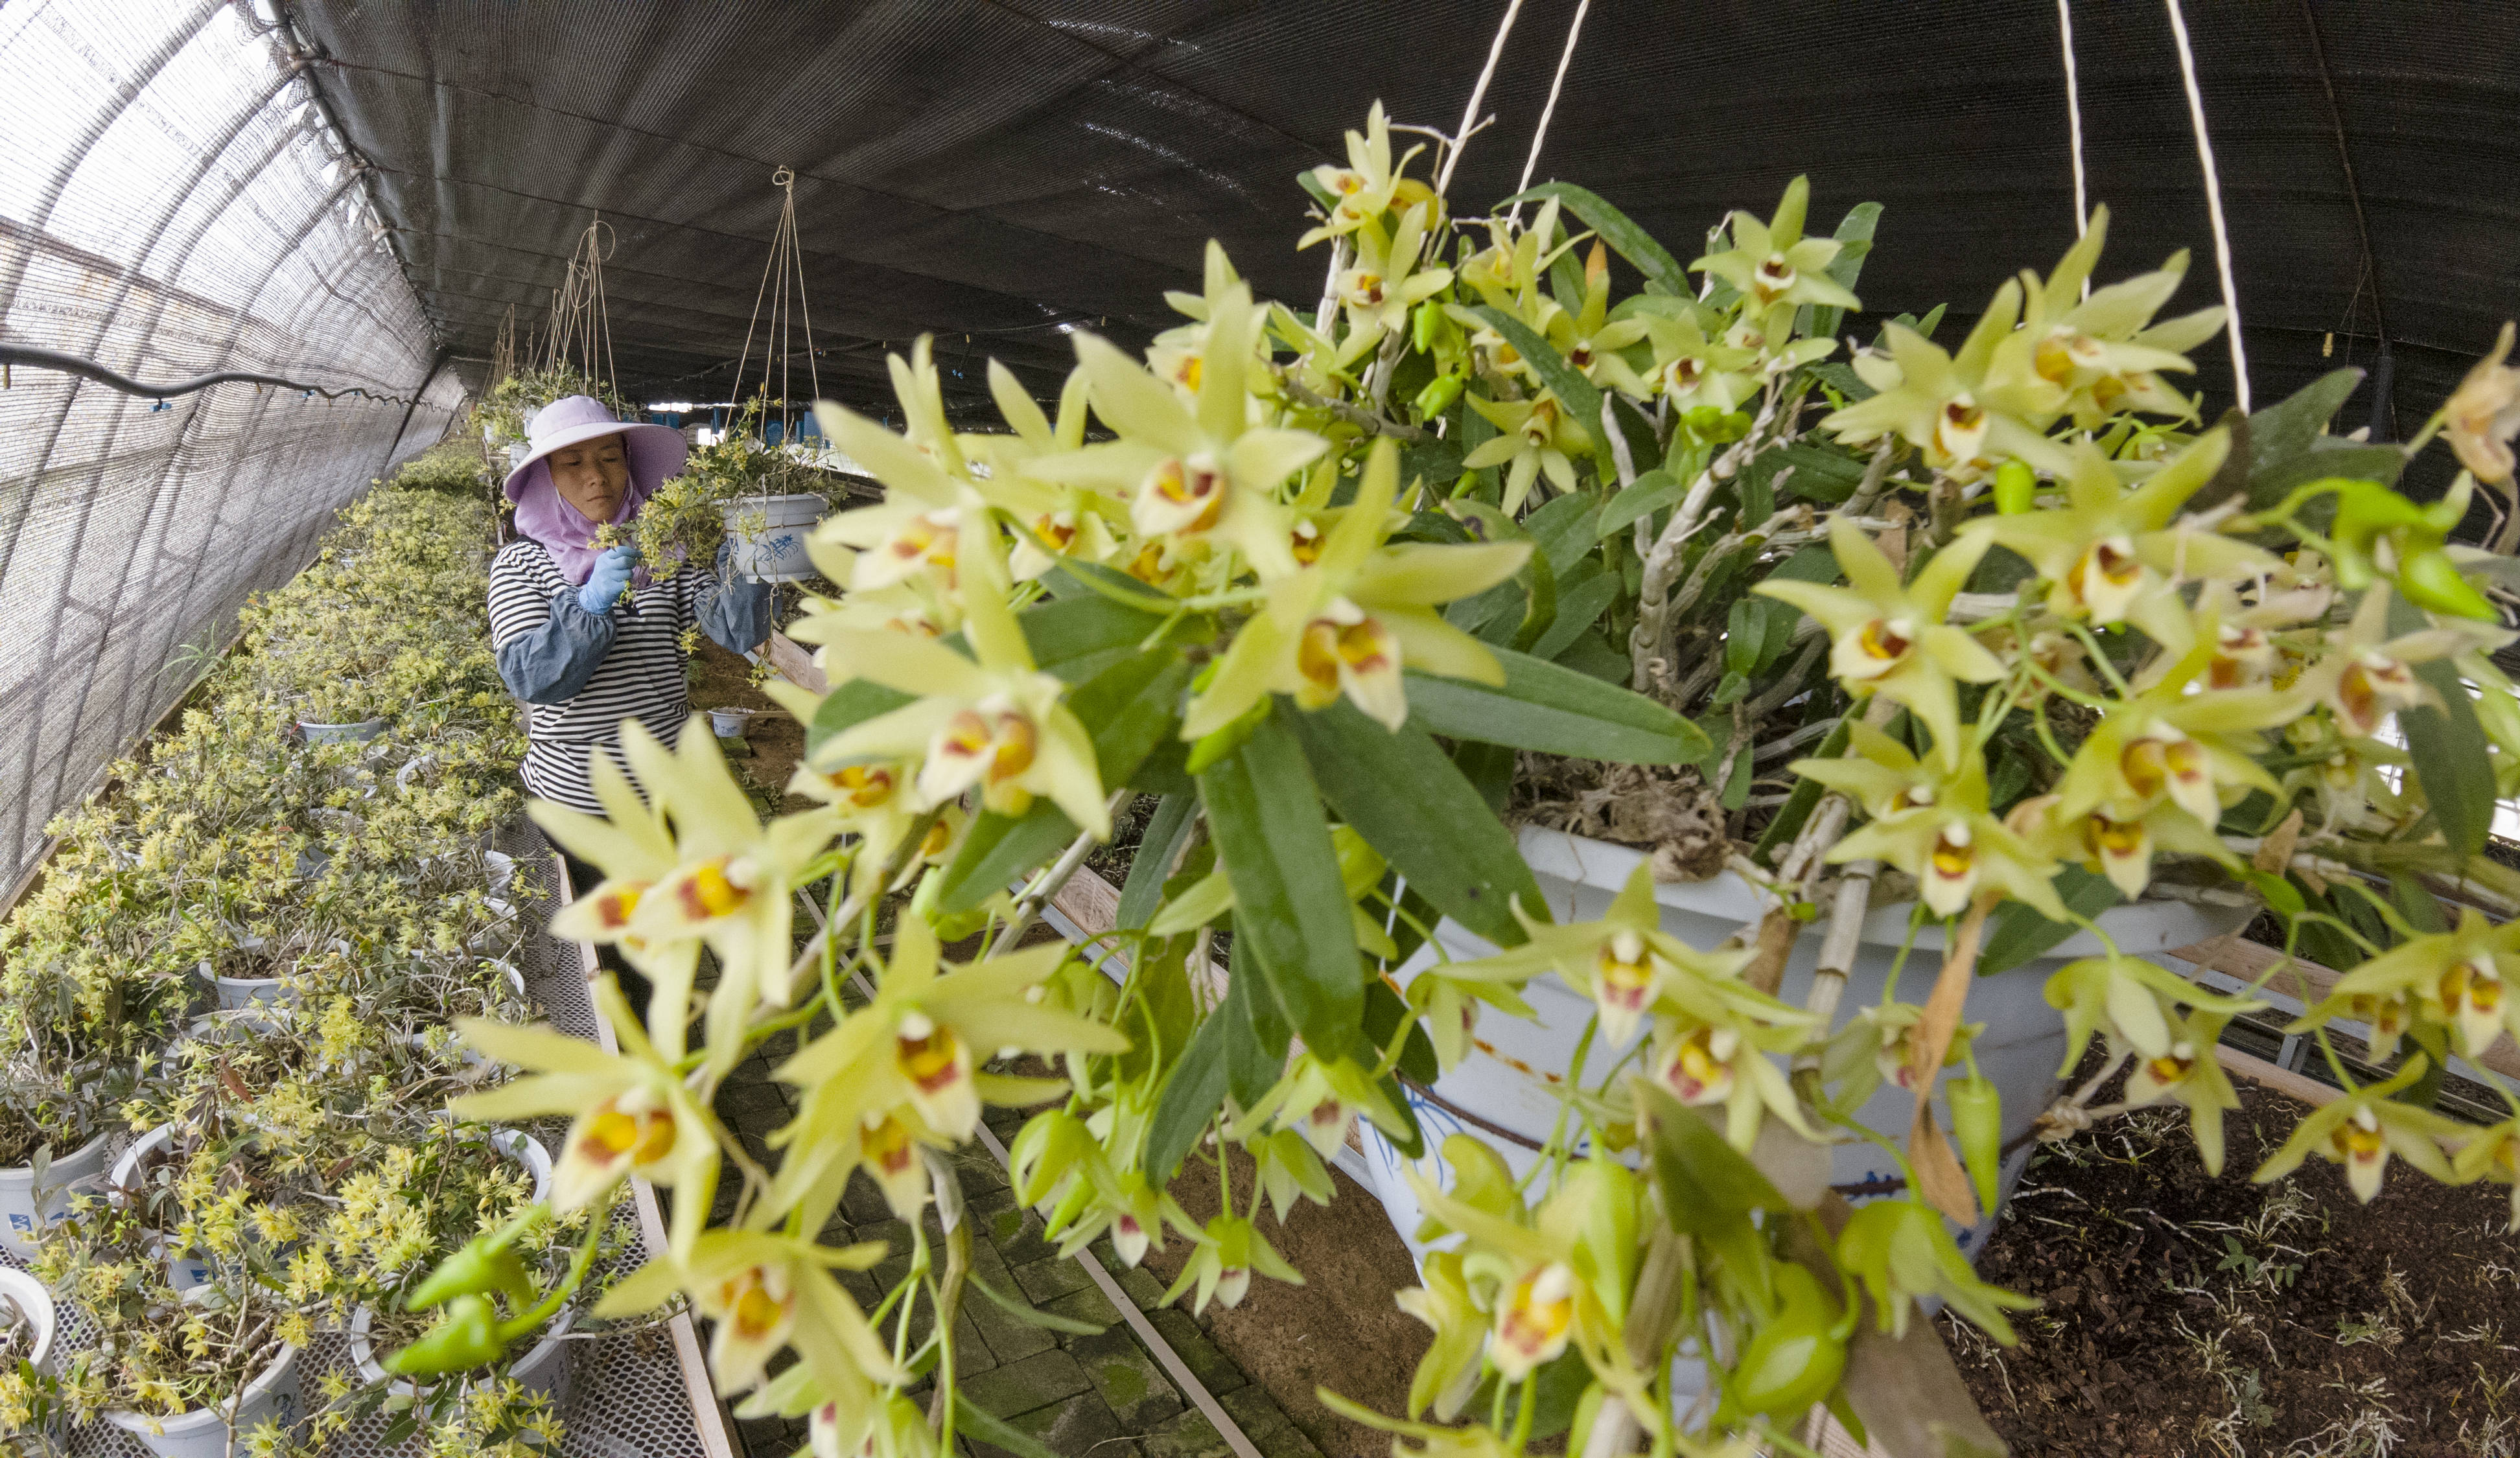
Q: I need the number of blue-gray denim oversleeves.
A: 2